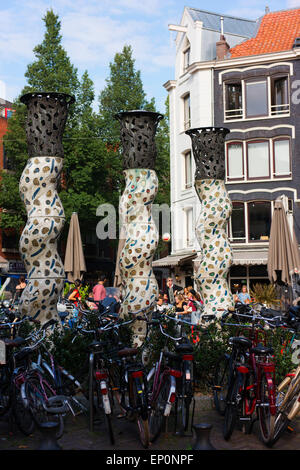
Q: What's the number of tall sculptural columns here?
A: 3